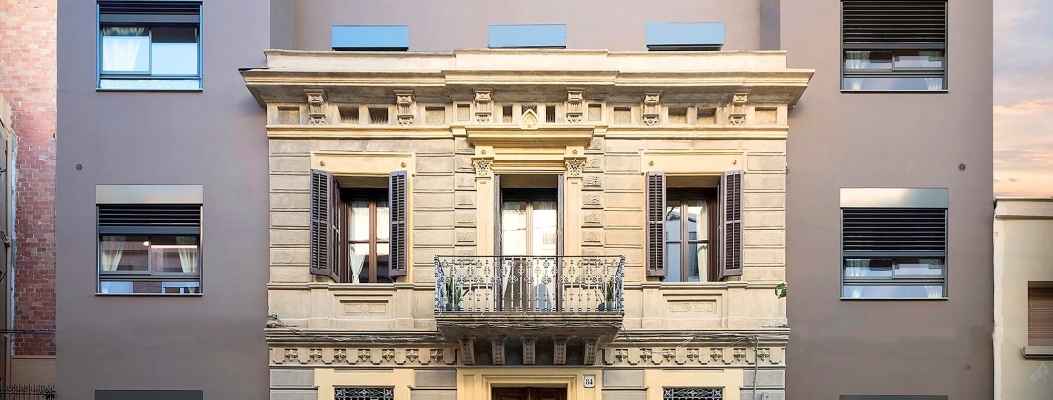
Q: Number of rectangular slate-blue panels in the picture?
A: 3